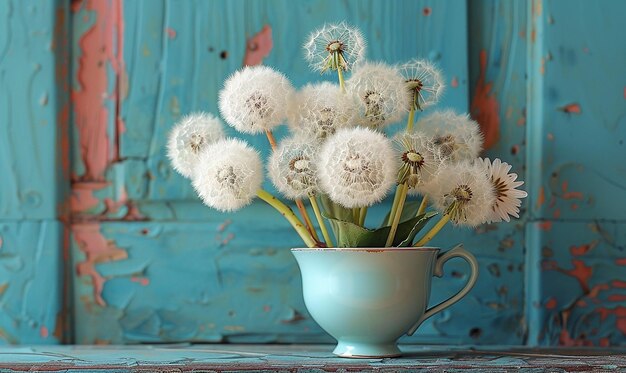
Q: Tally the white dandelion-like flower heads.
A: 12